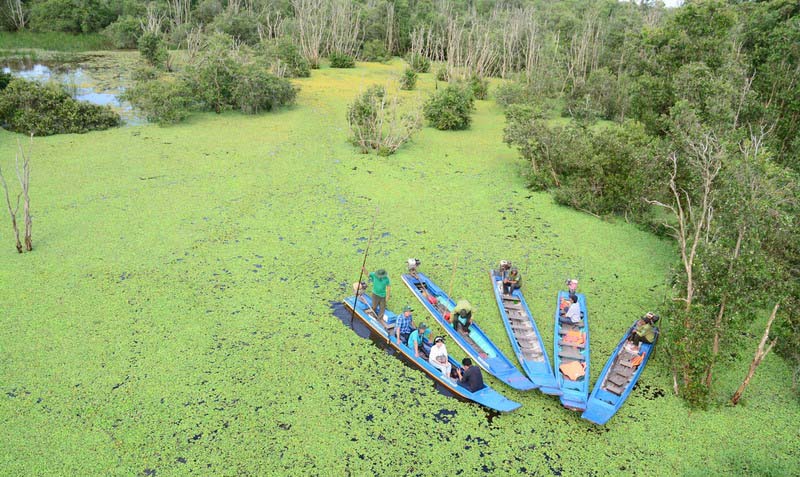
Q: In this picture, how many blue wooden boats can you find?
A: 5